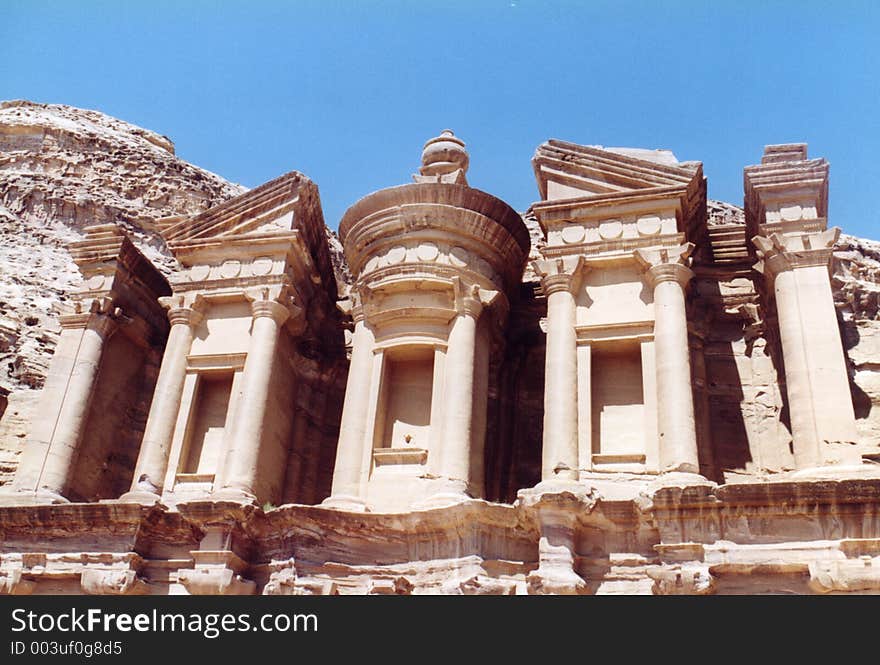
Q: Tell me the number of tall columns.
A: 8